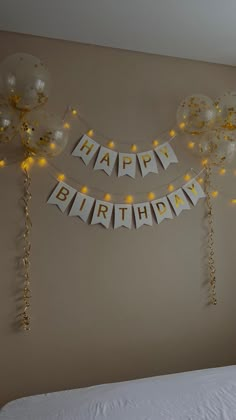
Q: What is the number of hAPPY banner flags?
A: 5